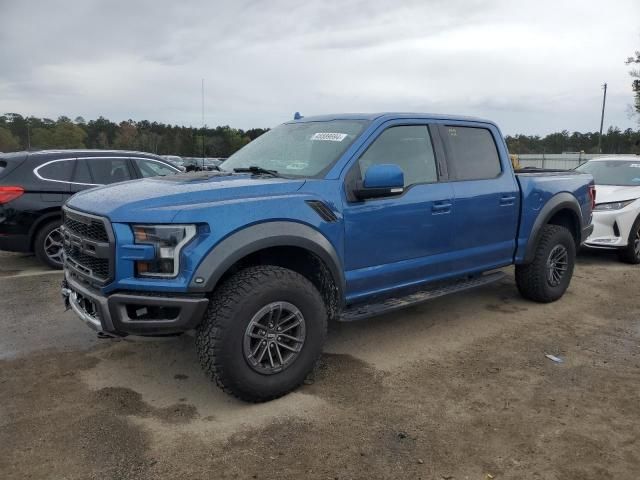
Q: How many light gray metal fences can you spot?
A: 1